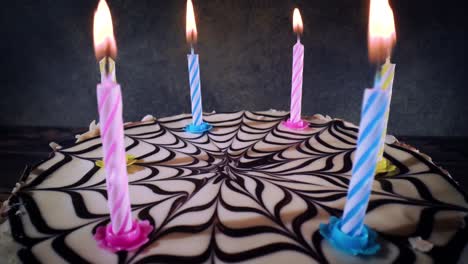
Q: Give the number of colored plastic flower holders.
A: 6